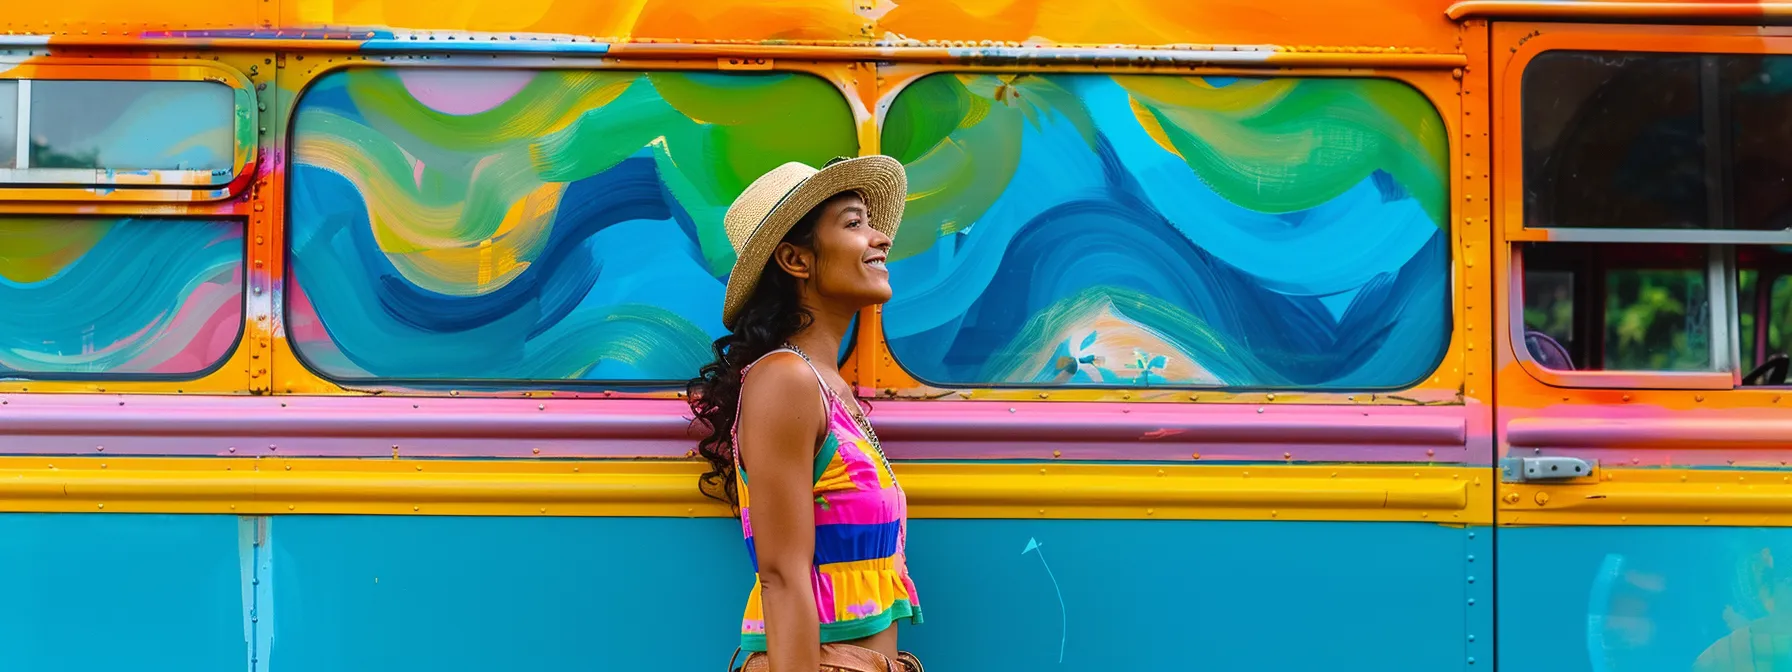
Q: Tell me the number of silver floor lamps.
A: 0